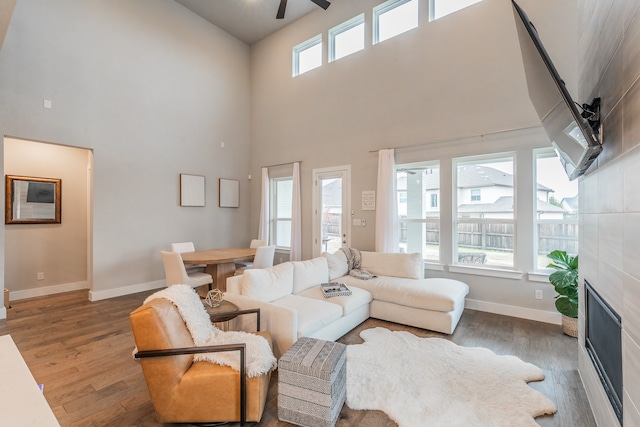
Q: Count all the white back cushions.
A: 4